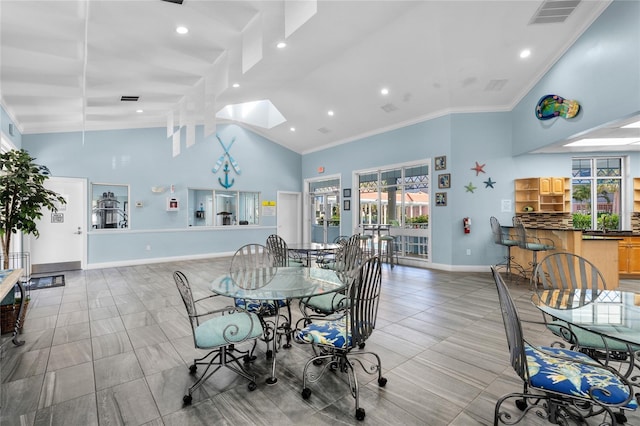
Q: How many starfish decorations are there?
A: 3